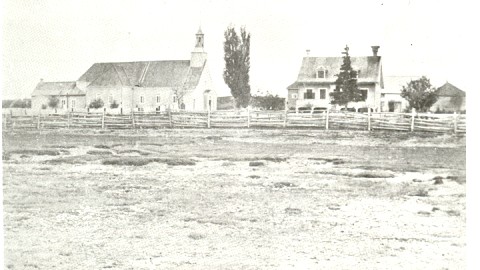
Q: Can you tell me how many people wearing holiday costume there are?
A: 0